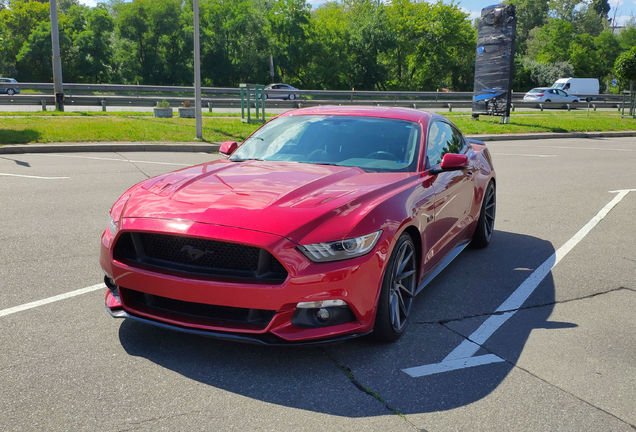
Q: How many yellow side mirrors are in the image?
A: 0